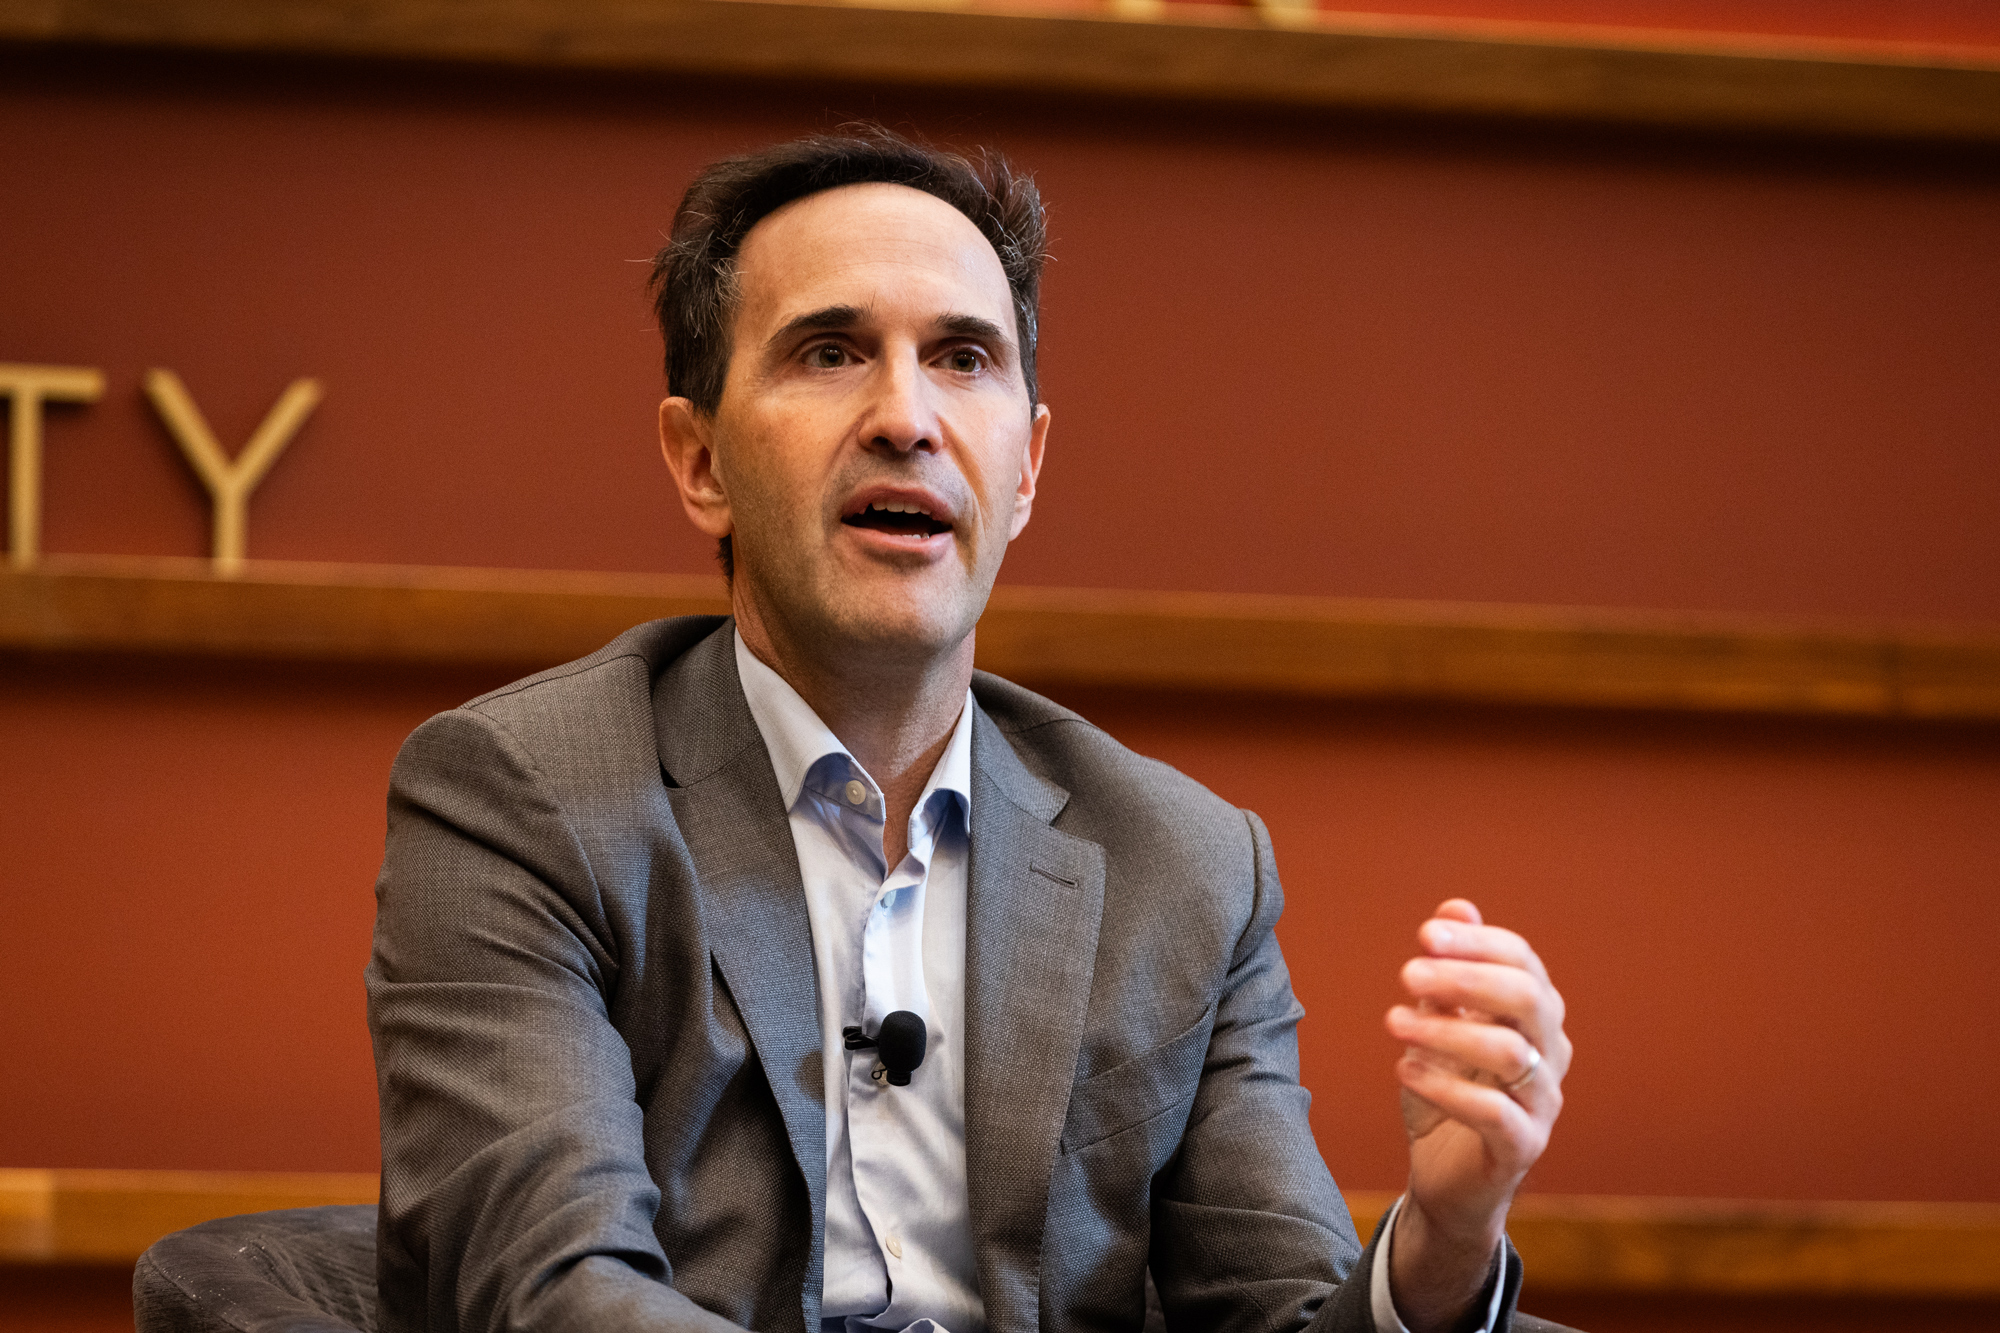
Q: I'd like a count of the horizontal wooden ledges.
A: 3